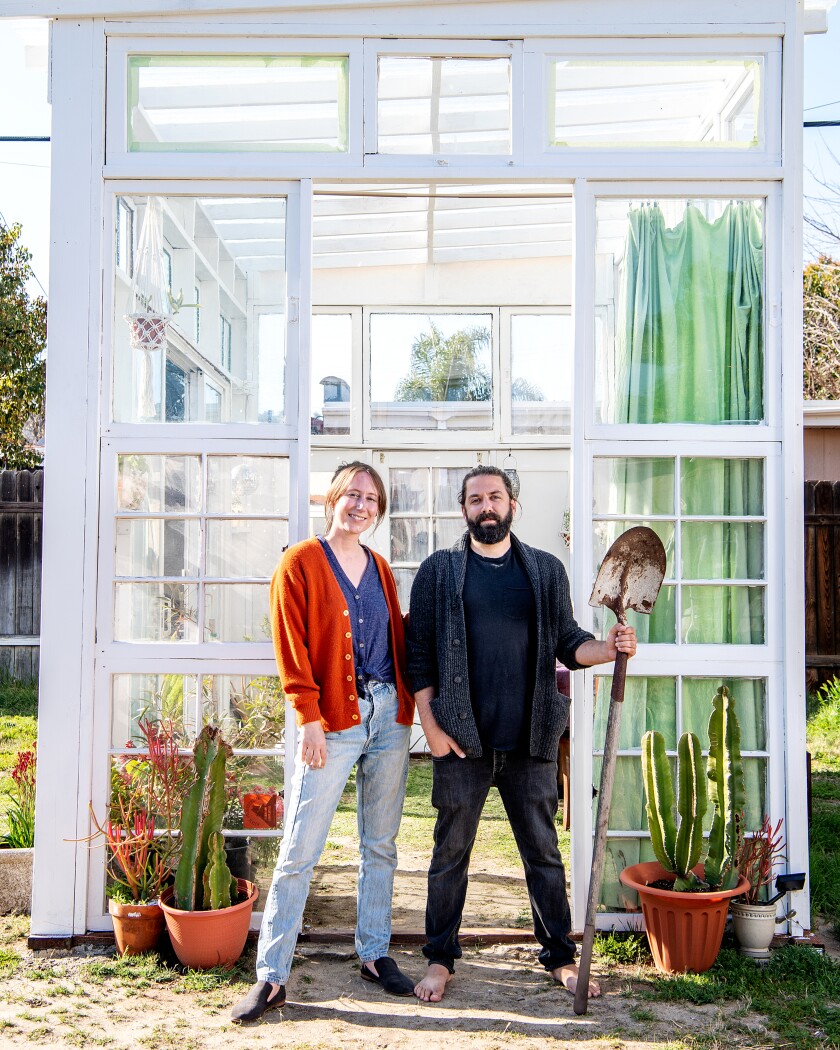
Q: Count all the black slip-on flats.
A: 2